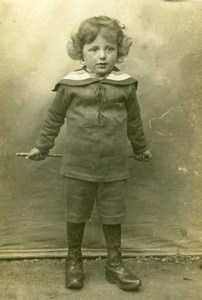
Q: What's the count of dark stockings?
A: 2